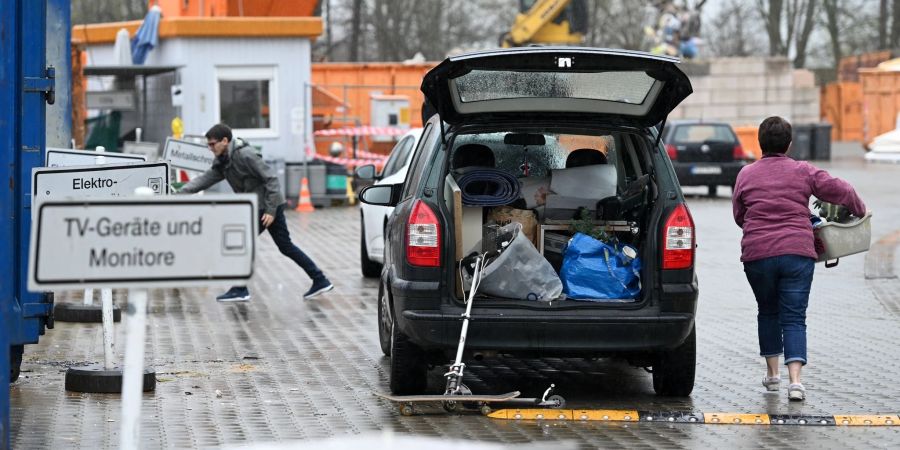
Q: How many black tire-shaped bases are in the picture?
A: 2